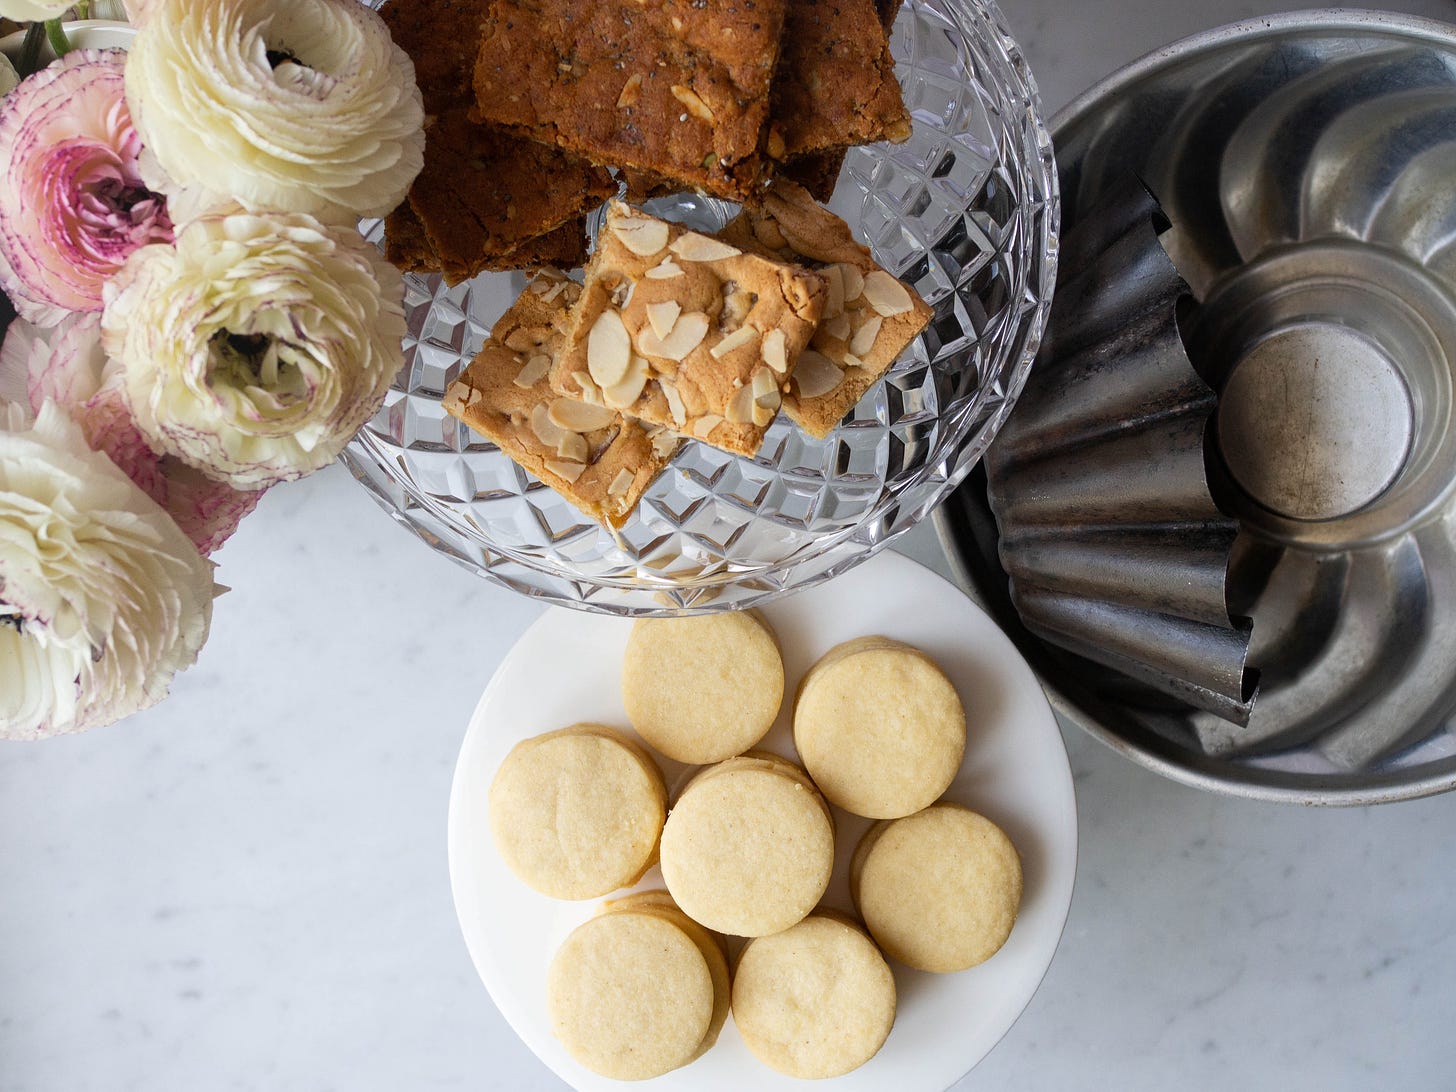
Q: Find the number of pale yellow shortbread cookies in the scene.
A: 7